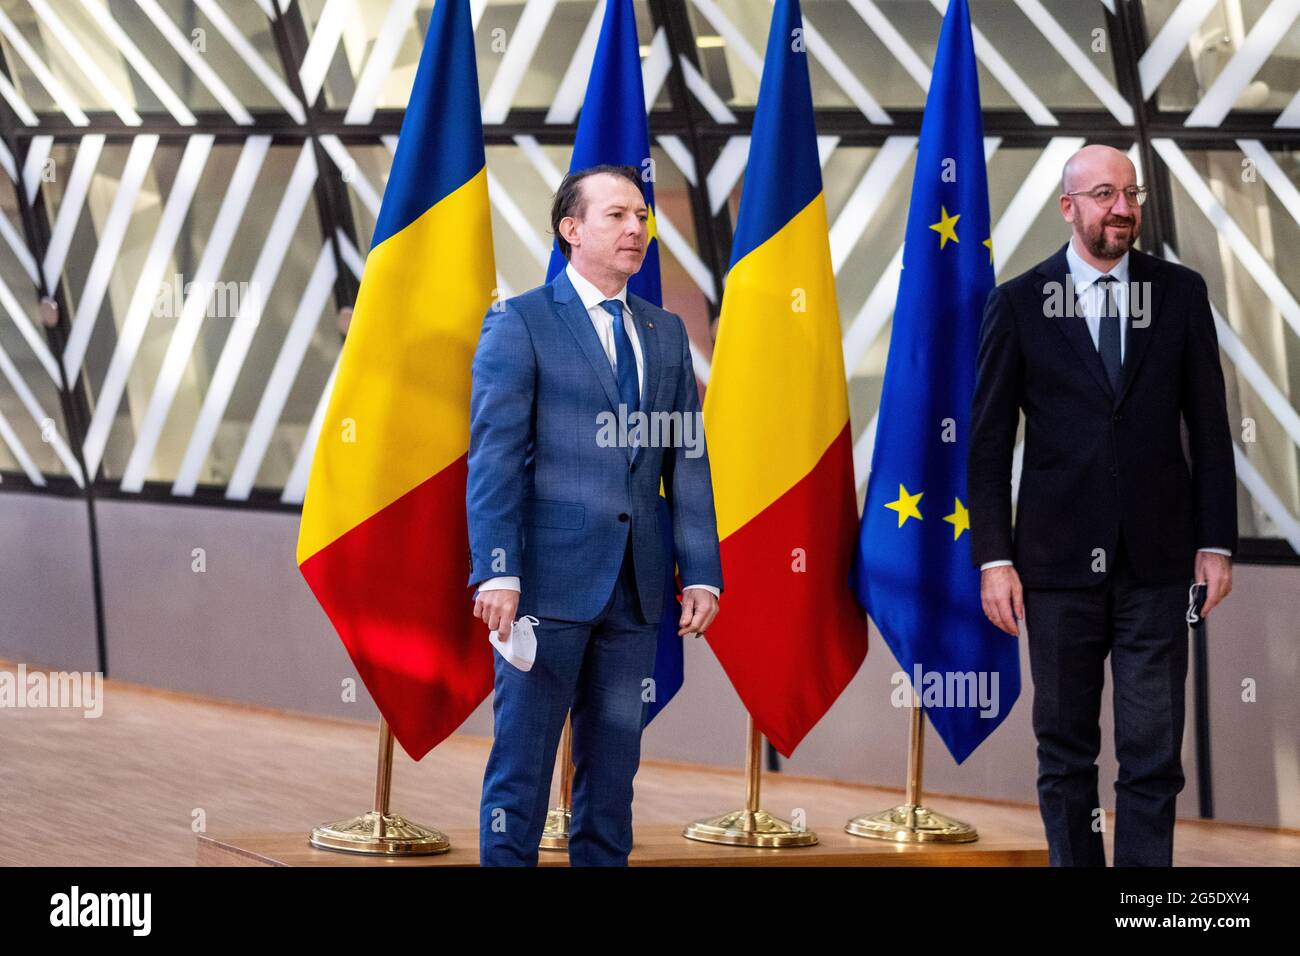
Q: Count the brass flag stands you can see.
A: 4